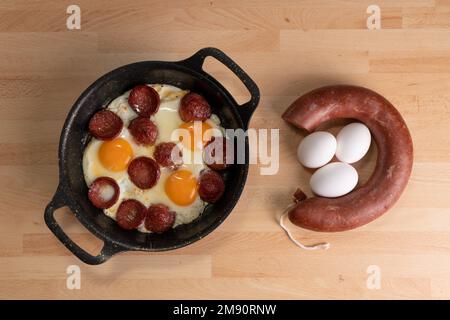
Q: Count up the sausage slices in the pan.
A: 11